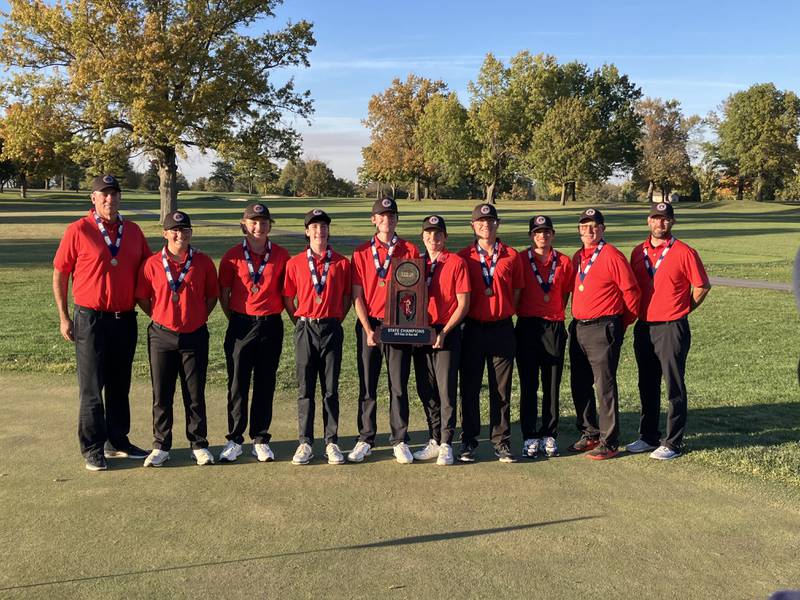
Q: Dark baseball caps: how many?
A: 10